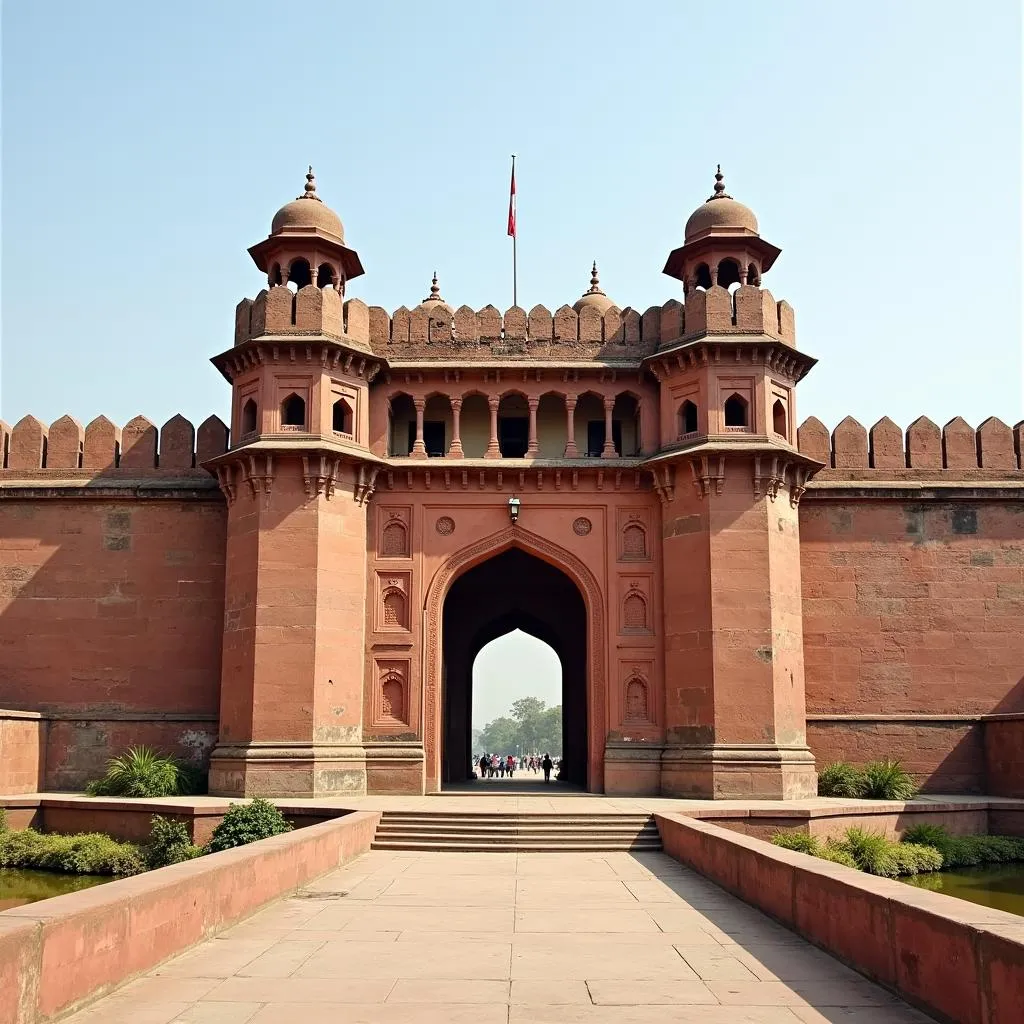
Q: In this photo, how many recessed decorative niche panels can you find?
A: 6